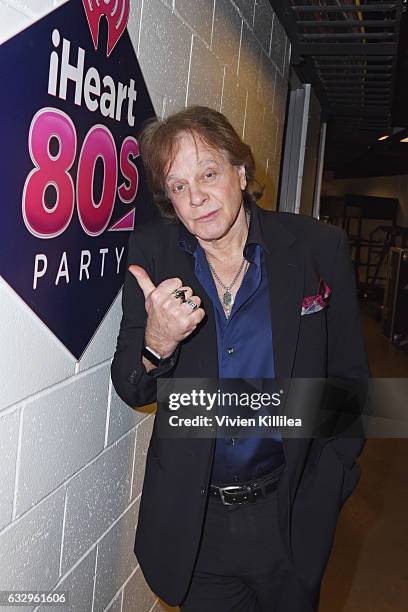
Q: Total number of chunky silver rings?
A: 2